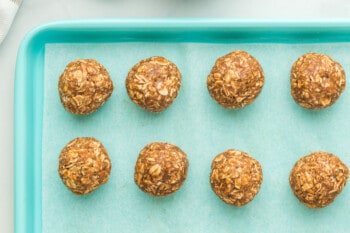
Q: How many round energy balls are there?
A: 8